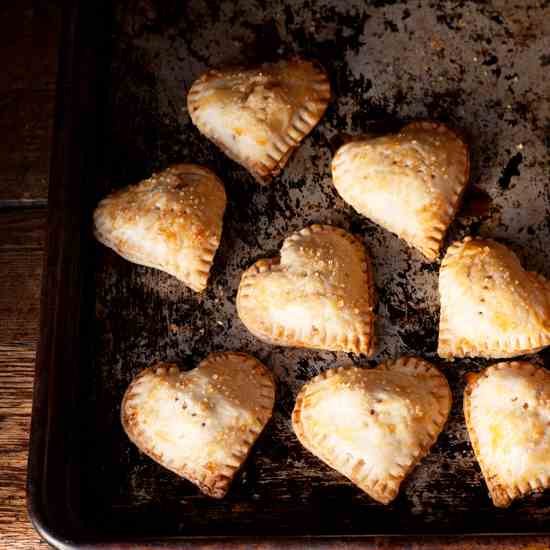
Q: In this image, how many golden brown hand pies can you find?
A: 8